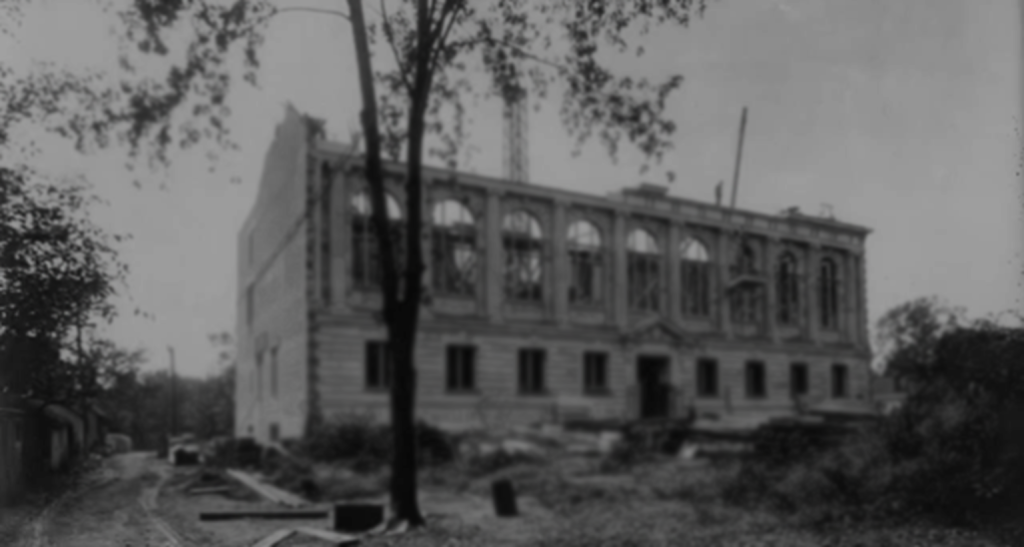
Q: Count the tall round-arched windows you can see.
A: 9